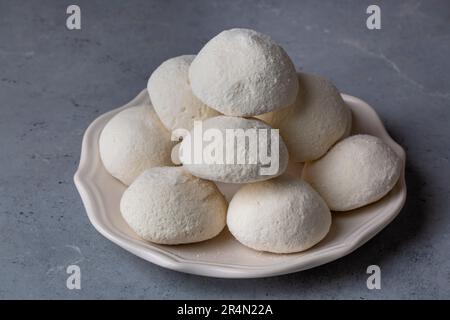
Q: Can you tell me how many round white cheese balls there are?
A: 8